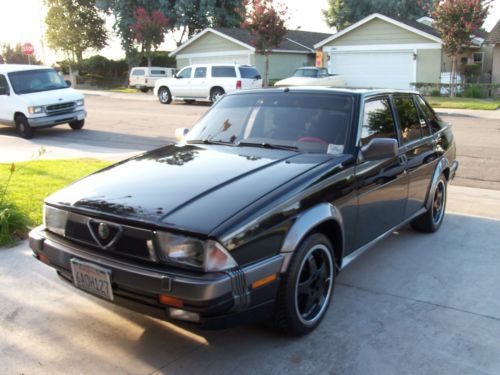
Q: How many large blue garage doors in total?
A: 0